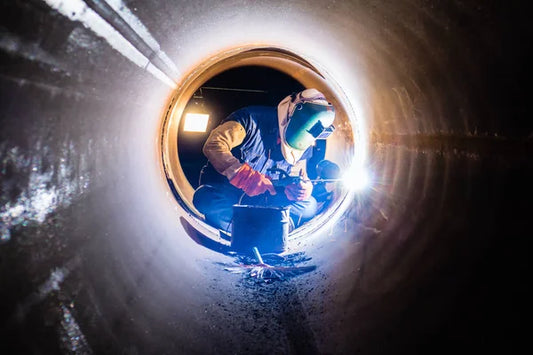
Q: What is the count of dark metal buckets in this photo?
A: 1